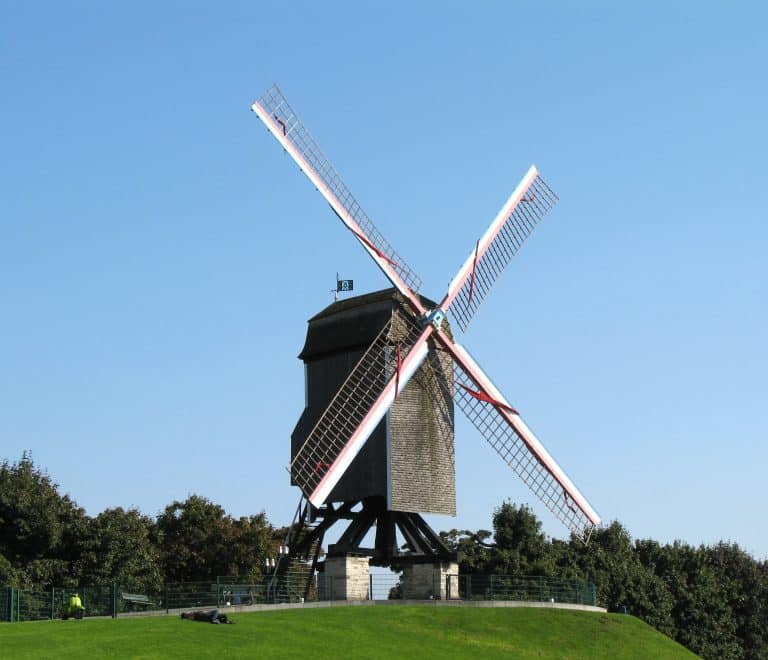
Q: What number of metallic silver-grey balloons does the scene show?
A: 0